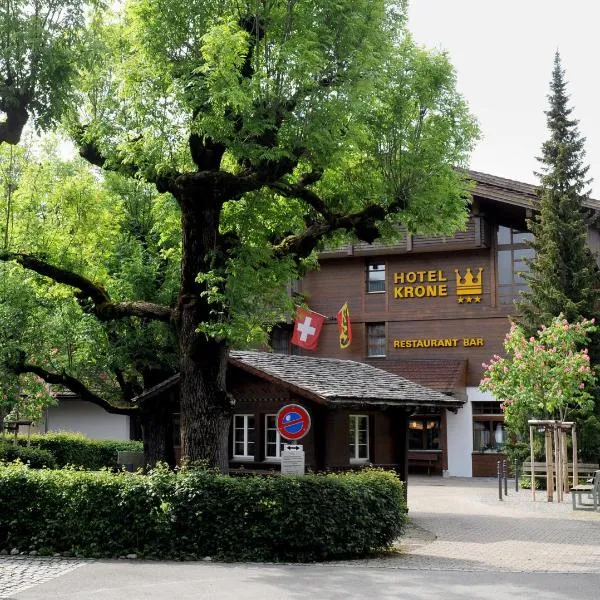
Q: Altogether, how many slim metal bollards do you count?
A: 3